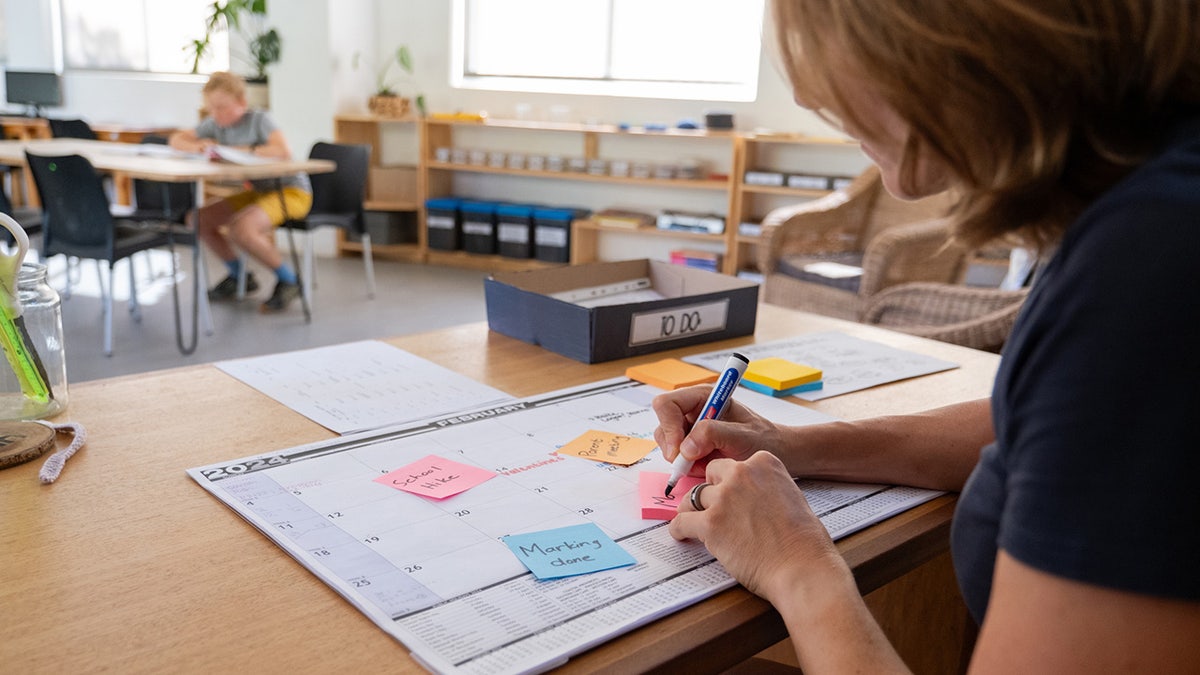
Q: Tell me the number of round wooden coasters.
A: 1